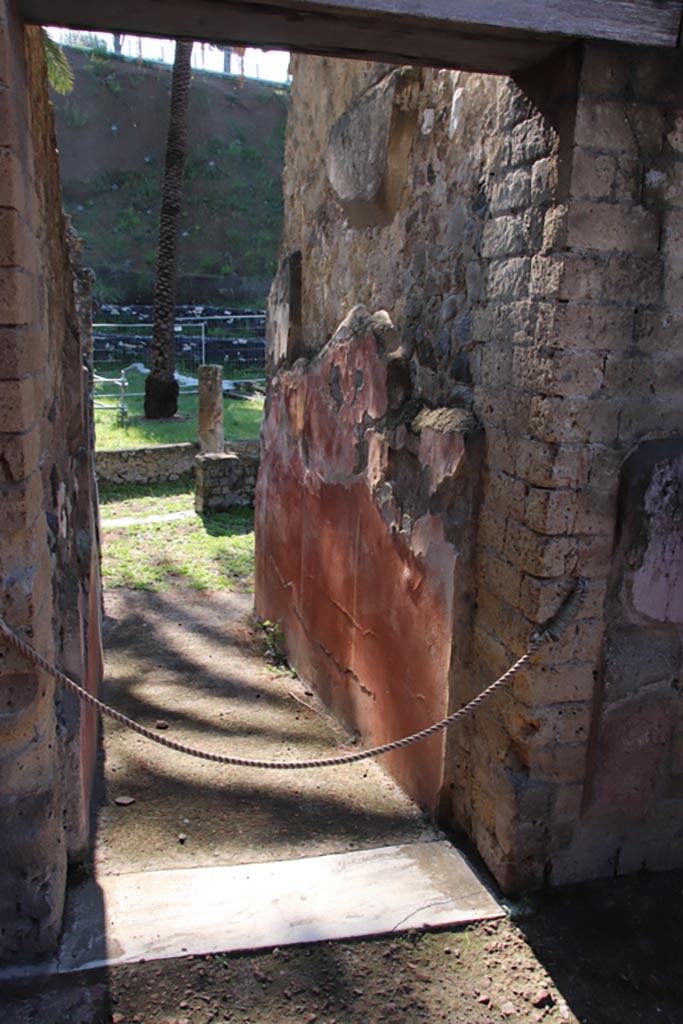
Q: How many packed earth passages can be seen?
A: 1